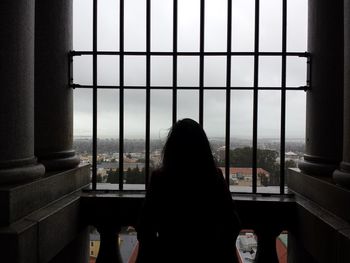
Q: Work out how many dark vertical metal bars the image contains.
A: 8